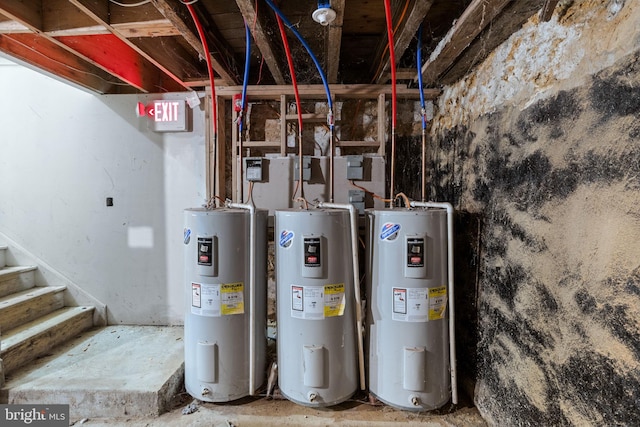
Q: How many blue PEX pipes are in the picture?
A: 3